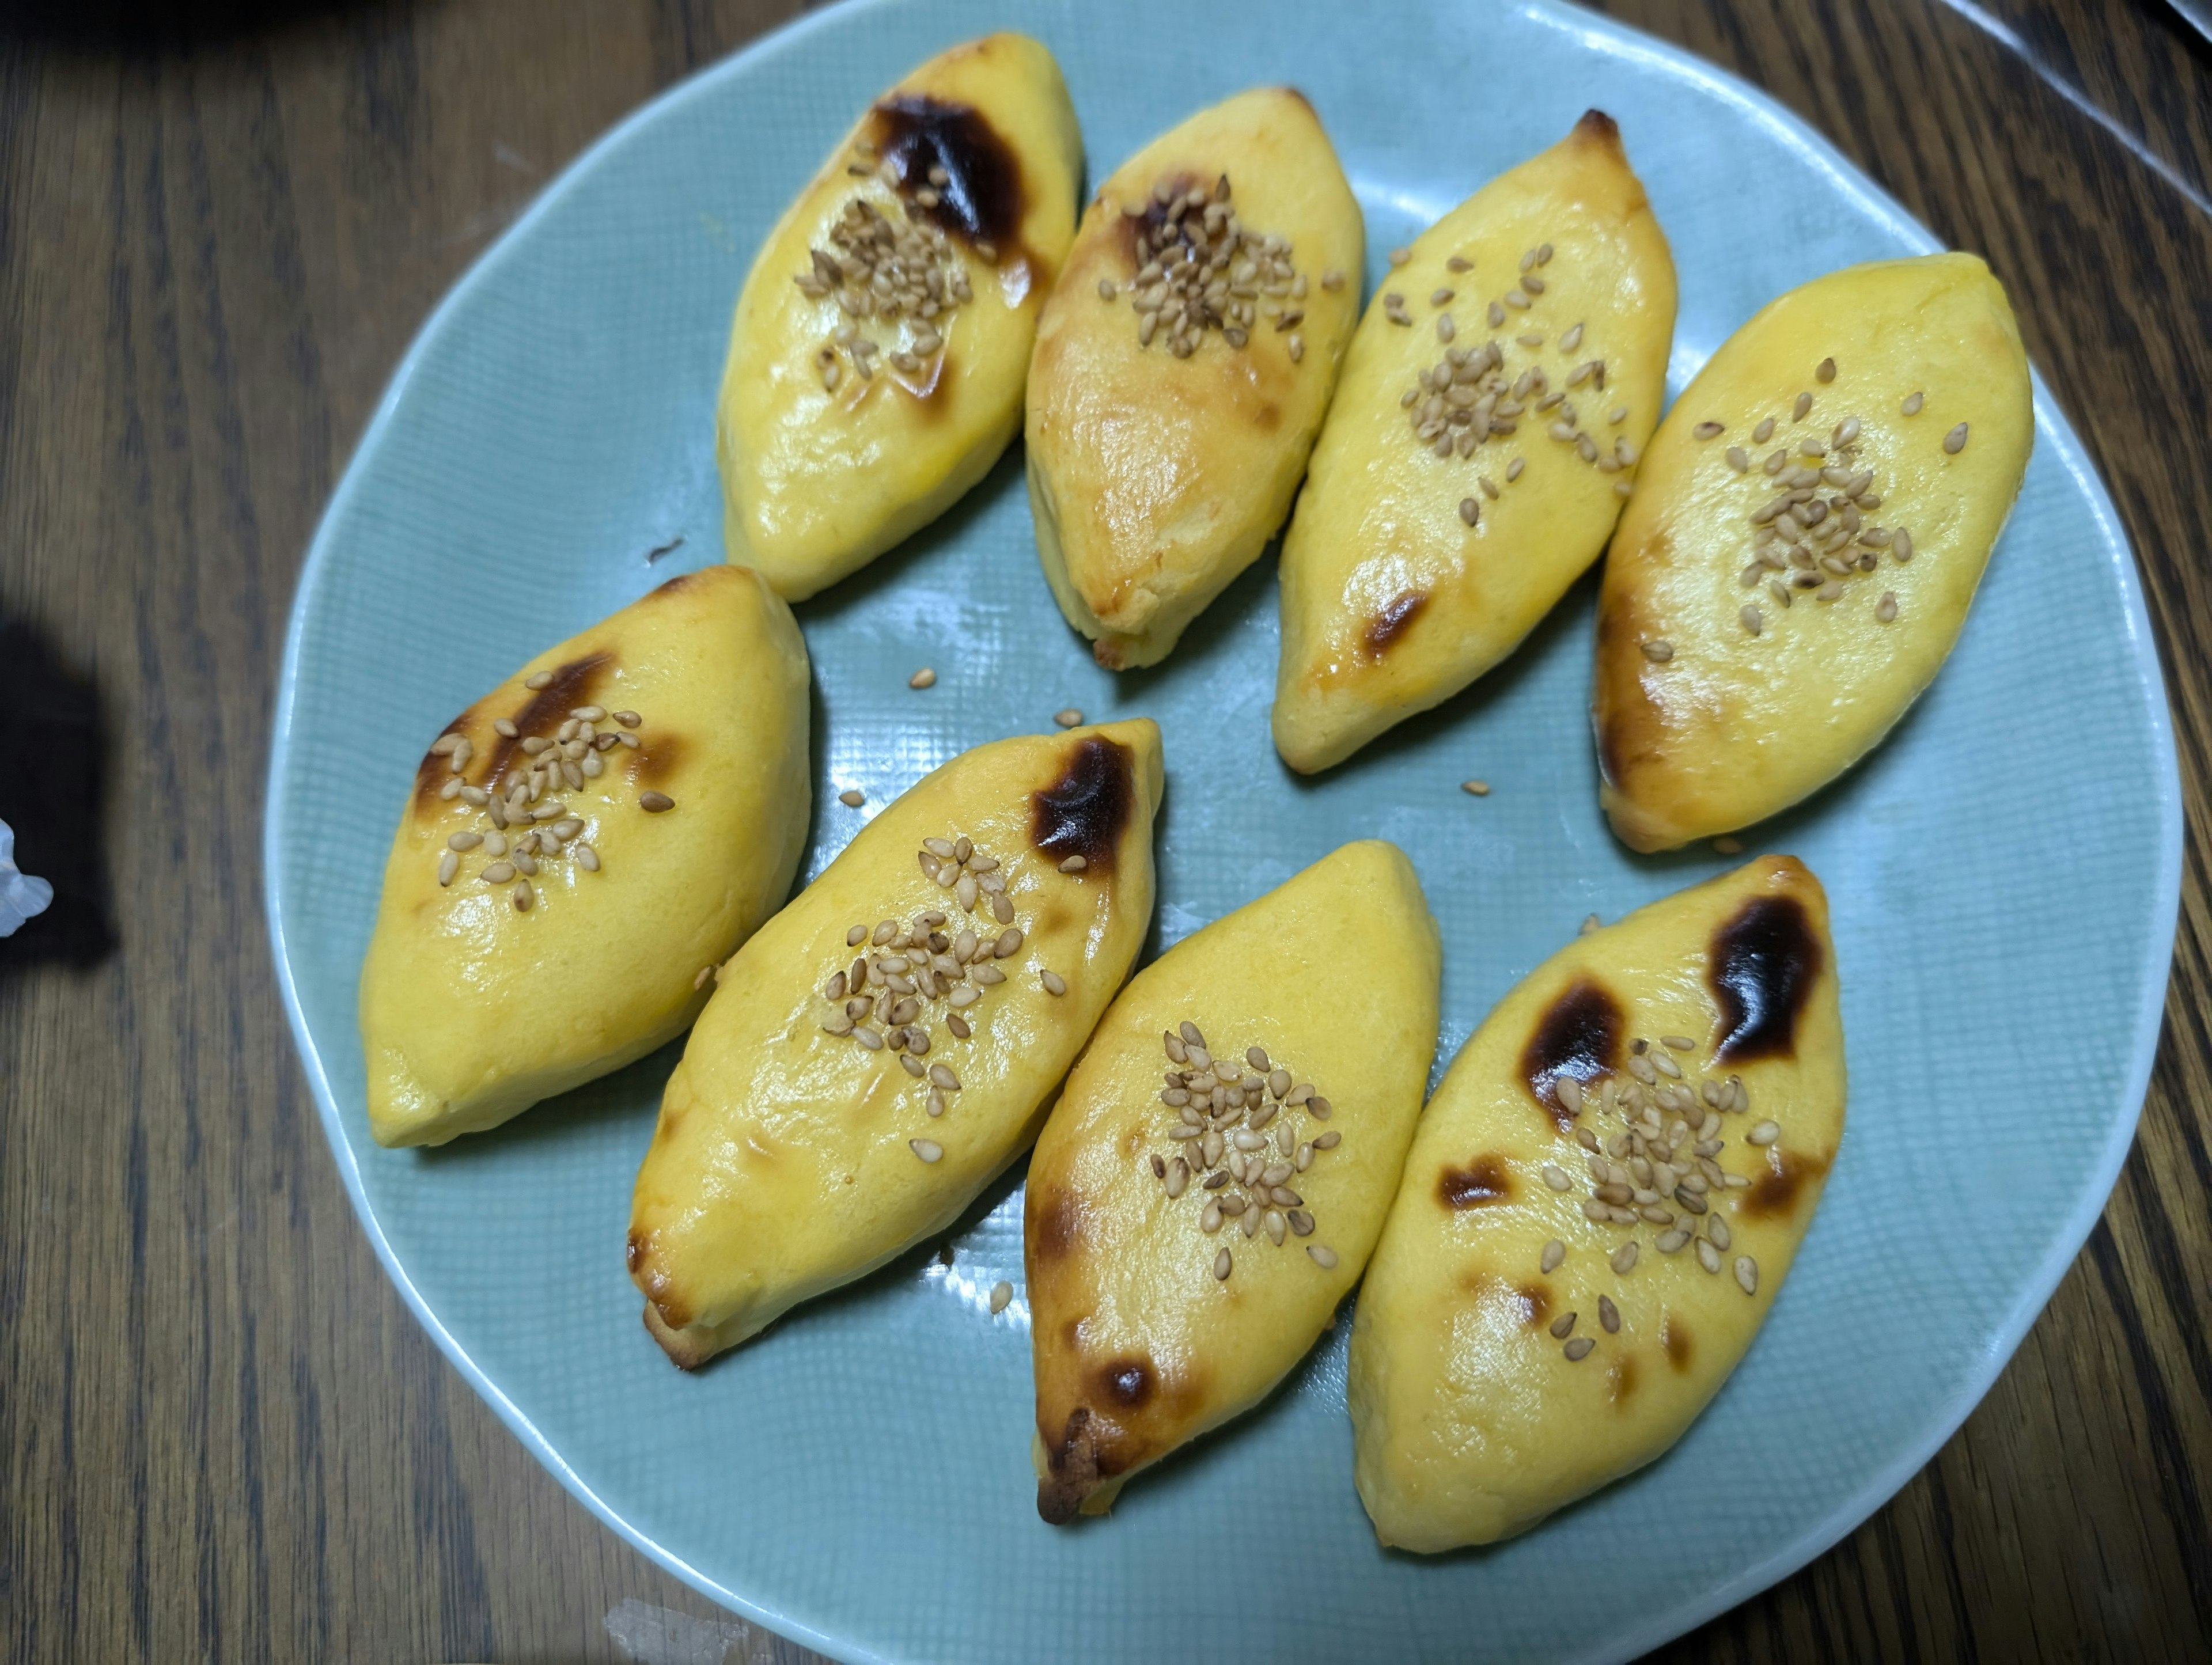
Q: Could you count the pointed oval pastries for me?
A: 8